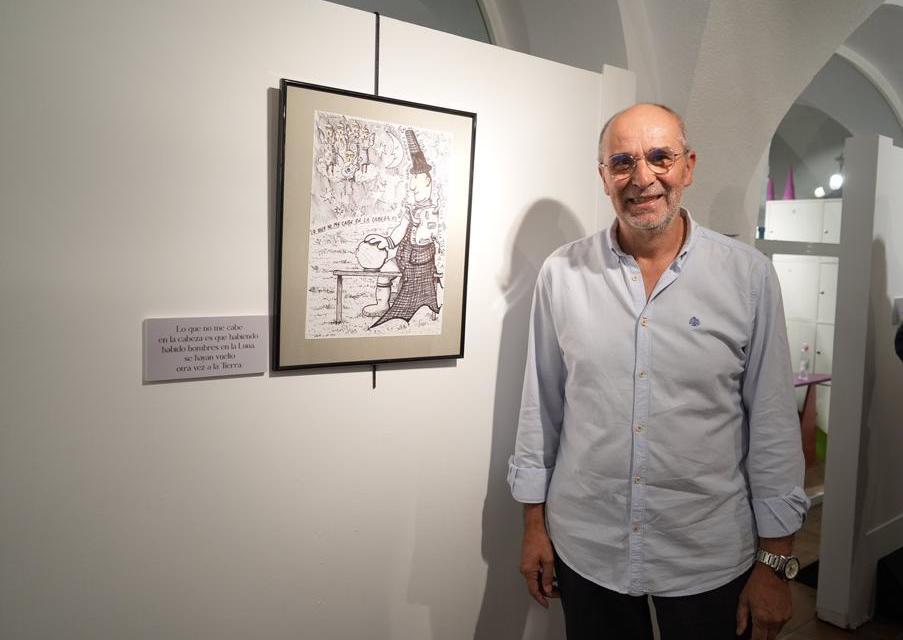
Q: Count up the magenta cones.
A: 2